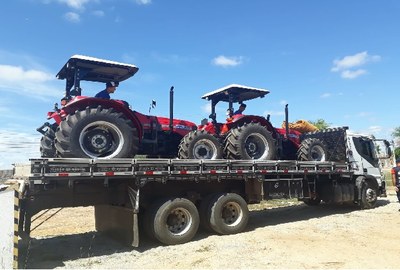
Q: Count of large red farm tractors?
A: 2